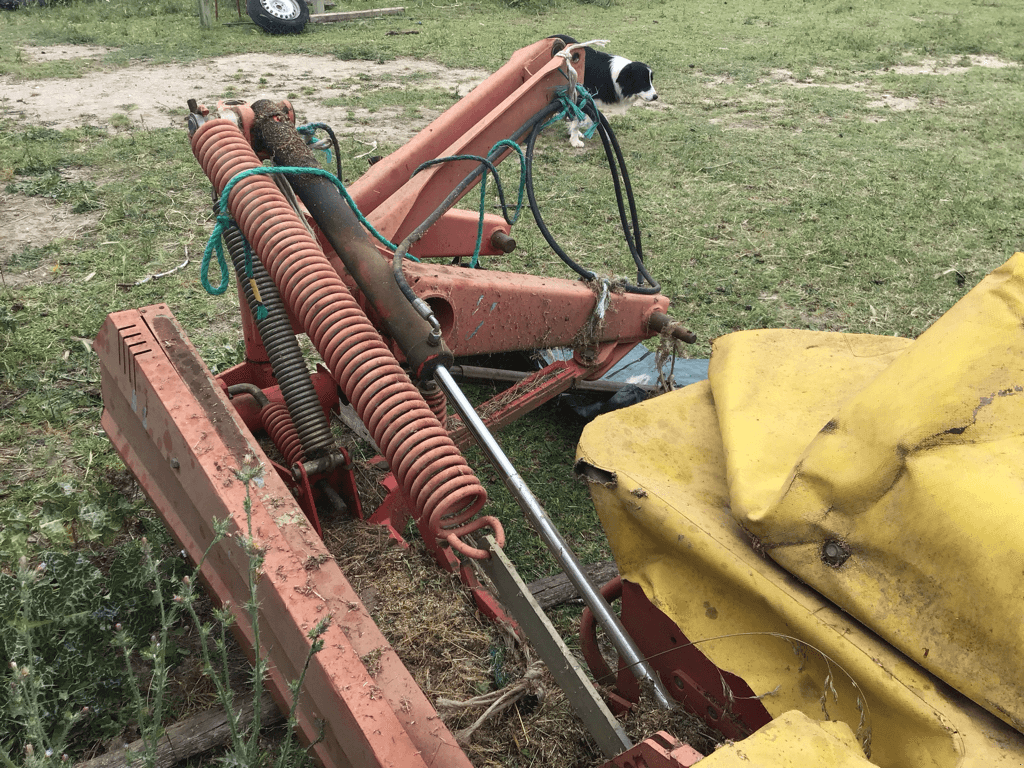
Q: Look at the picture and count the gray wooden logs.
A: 2